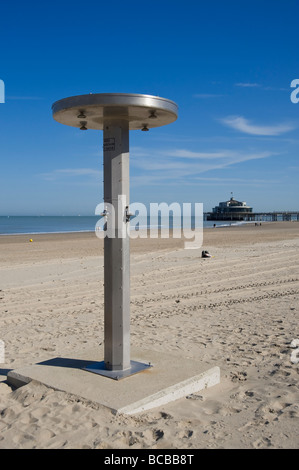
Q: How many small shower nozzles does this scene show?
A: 4